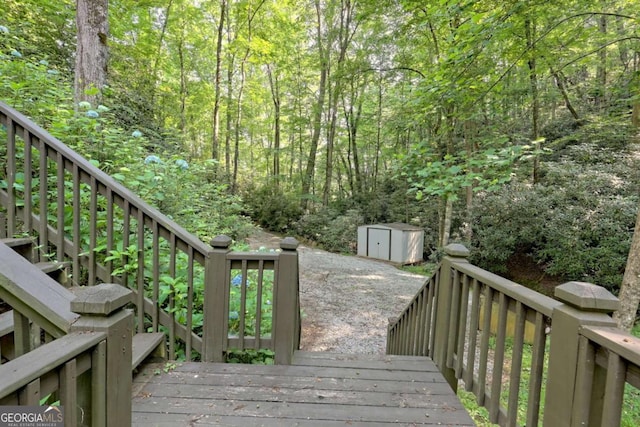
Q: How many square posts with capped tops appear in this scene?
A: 5